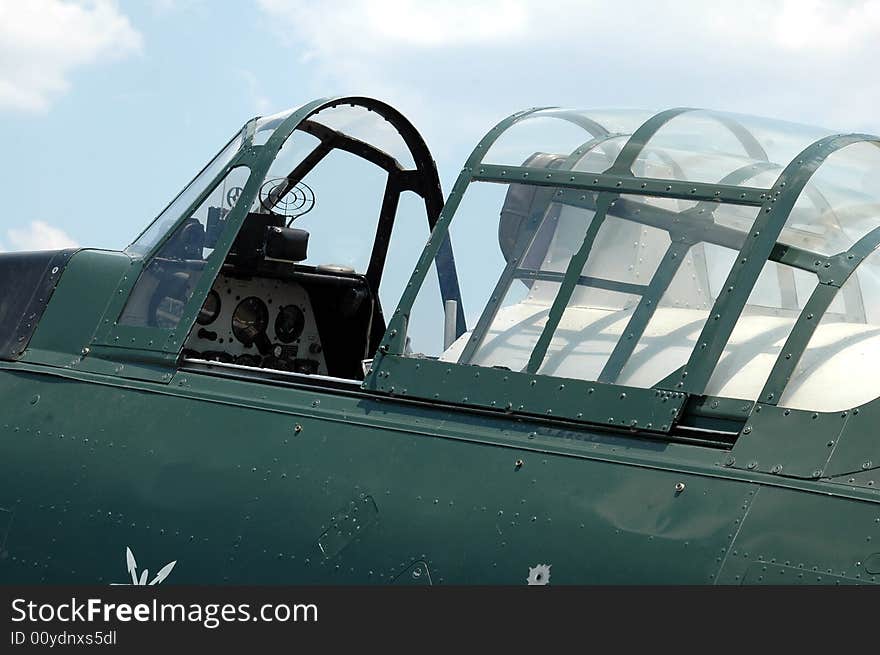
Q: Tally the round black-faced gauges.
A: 3